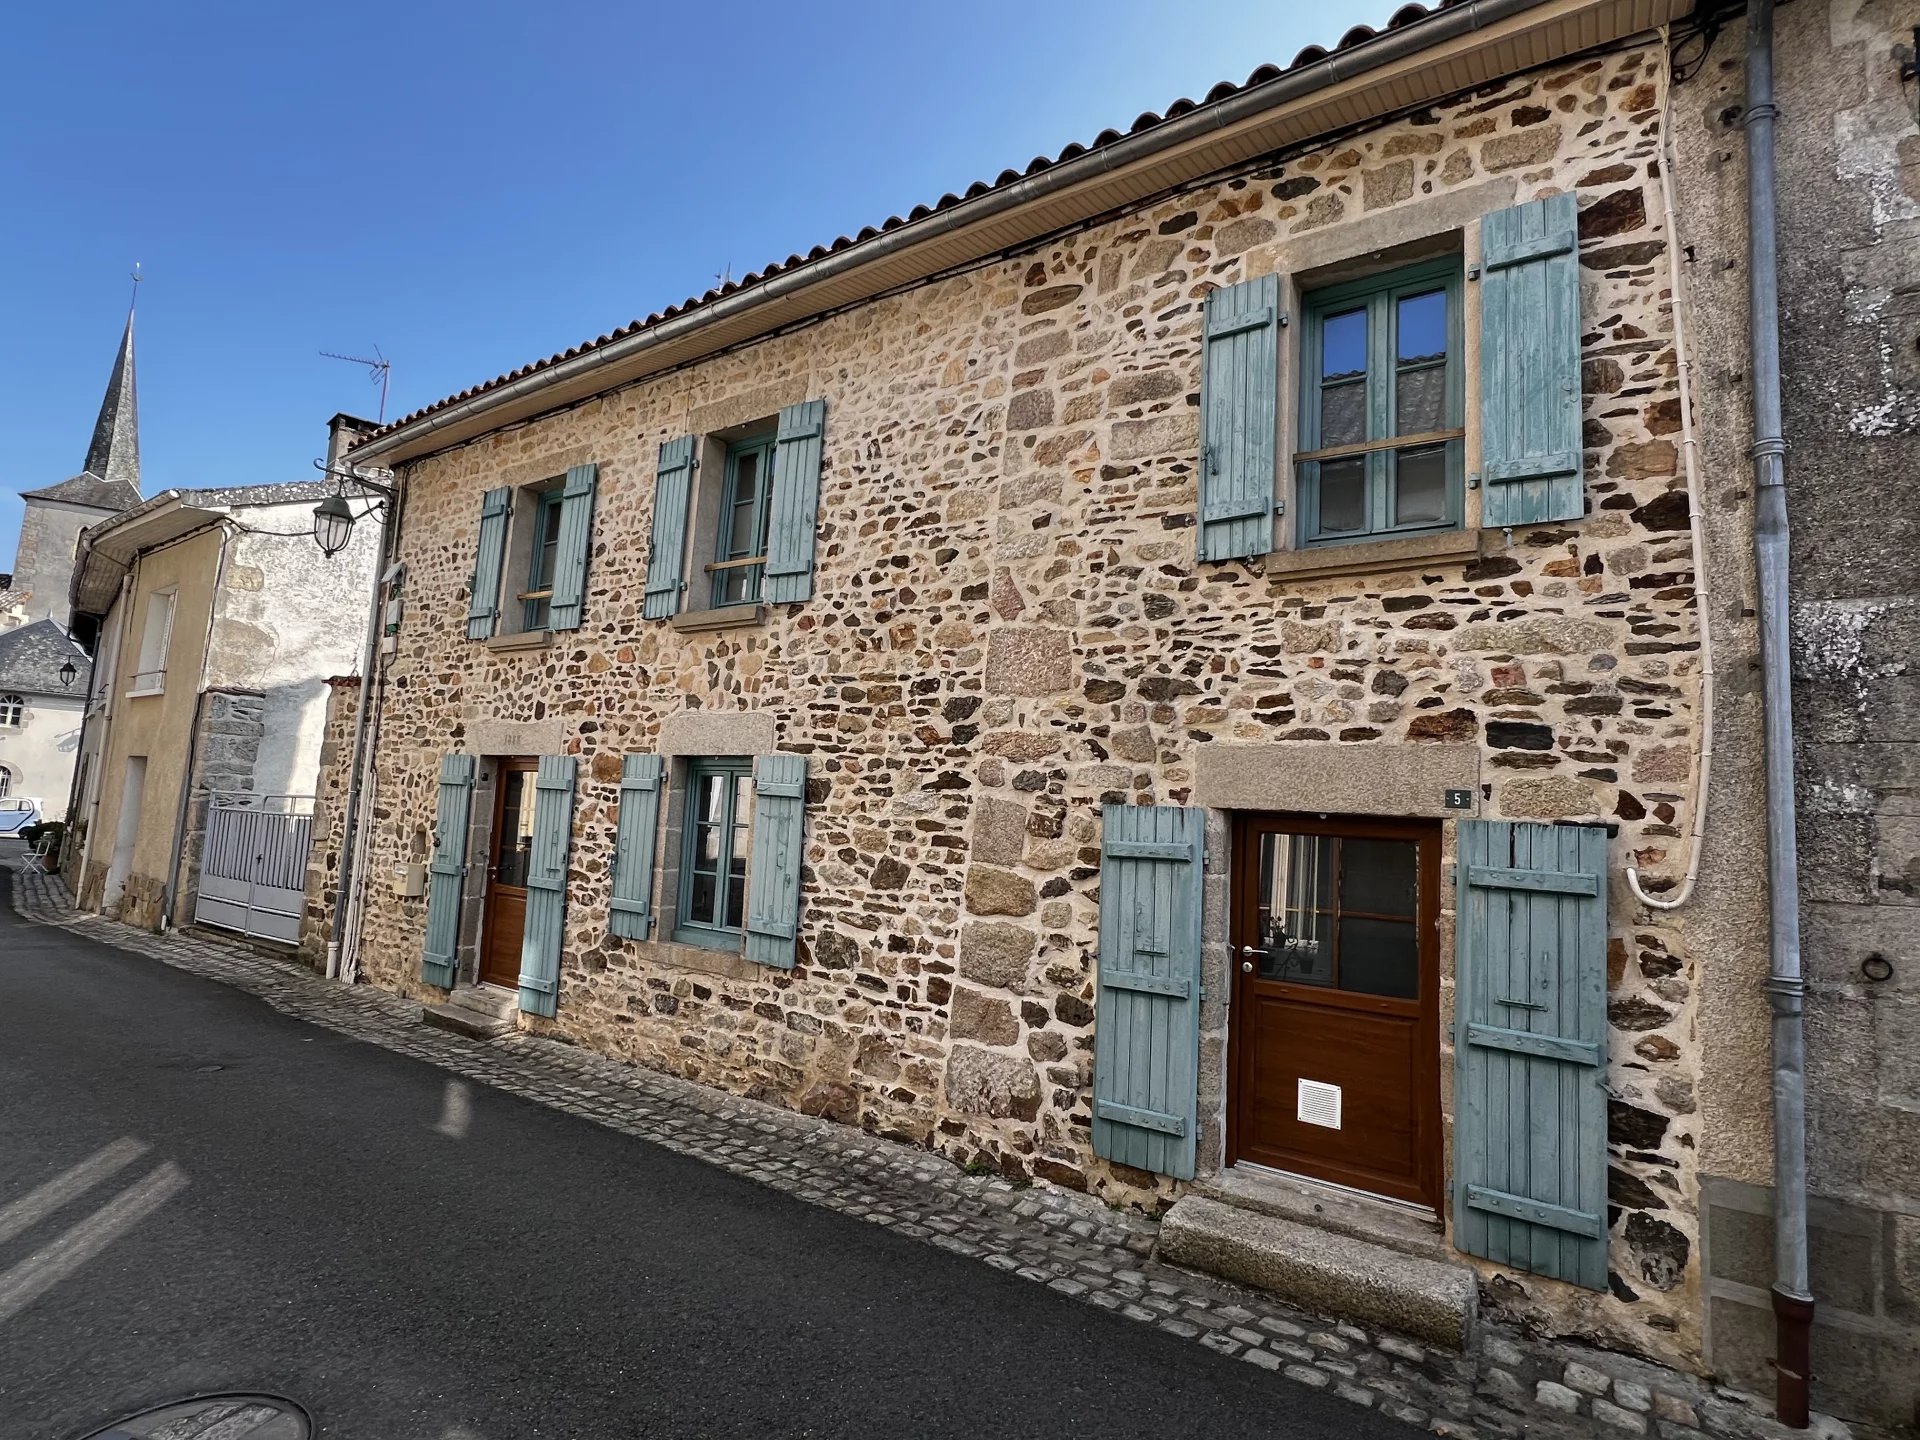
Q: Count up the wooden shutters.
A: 12